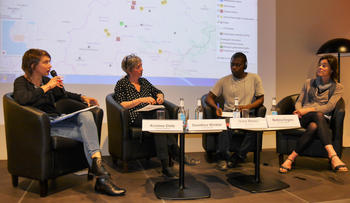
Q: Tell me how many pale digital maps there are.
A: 1